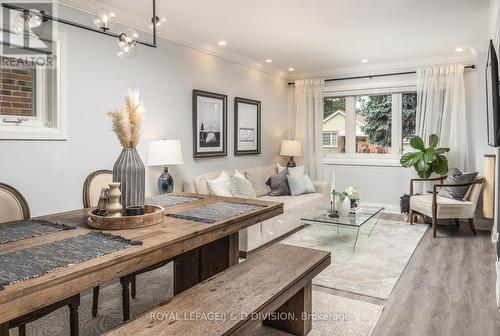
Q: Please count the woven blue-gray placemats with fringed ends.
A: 4